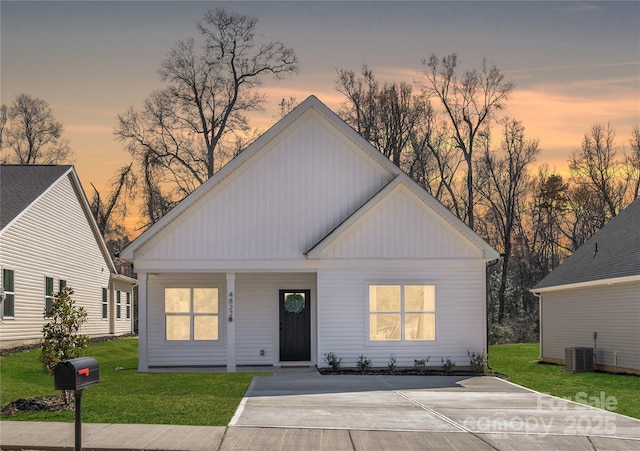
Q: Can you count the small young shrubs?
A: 6